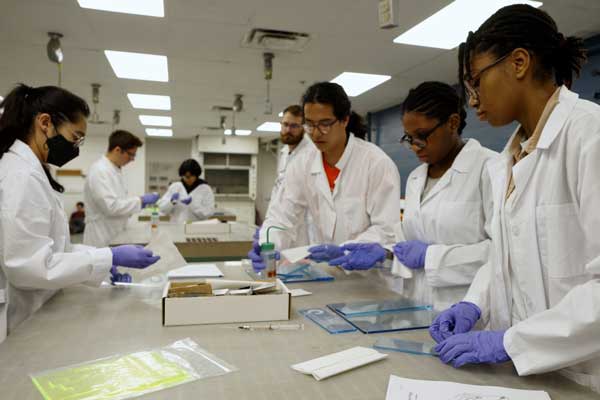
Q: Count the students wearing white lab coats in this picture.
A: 7